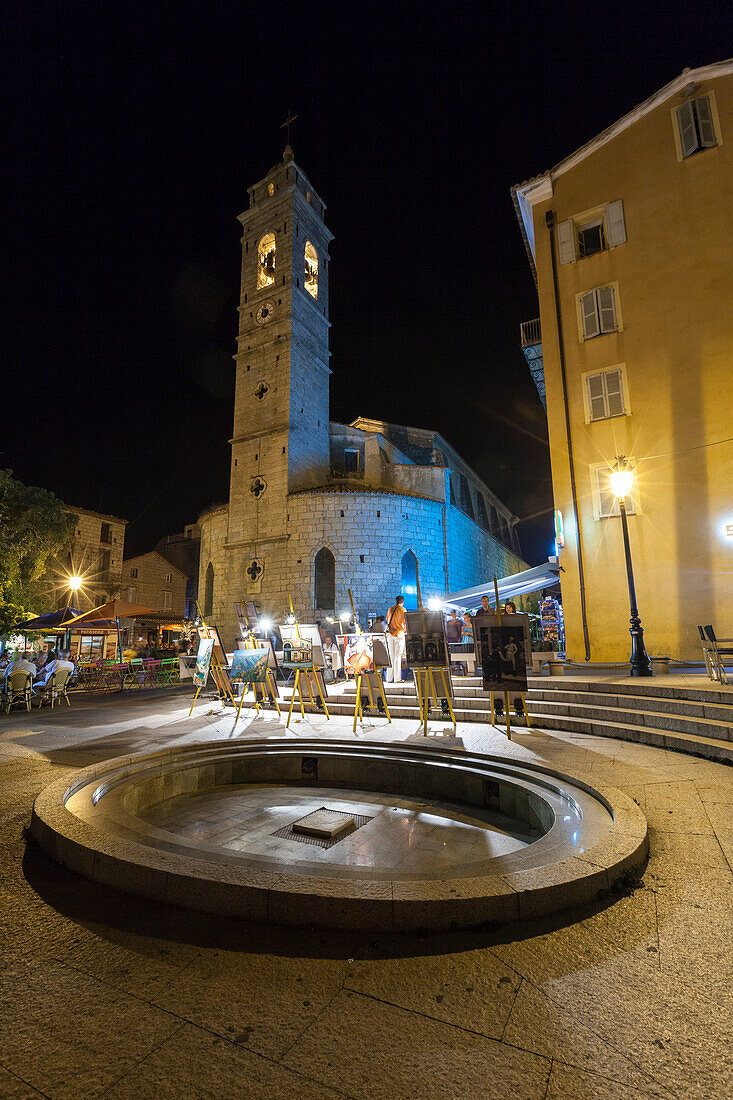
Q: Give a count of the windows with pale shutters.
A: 5